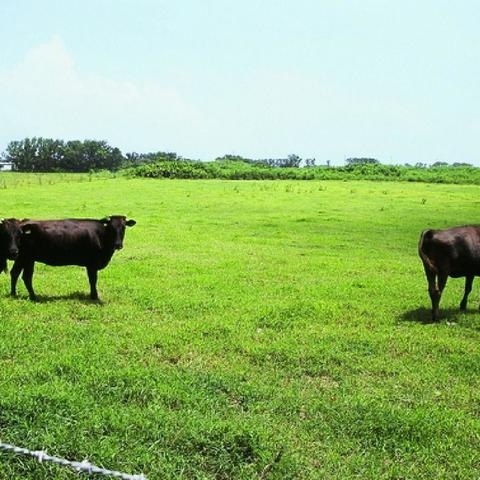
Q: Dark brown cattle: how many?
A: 3